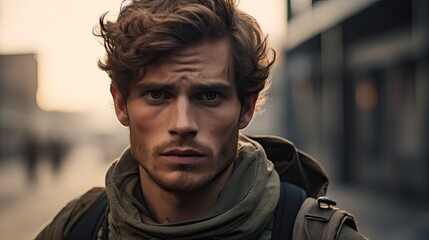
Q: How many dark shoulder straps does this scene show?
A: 2